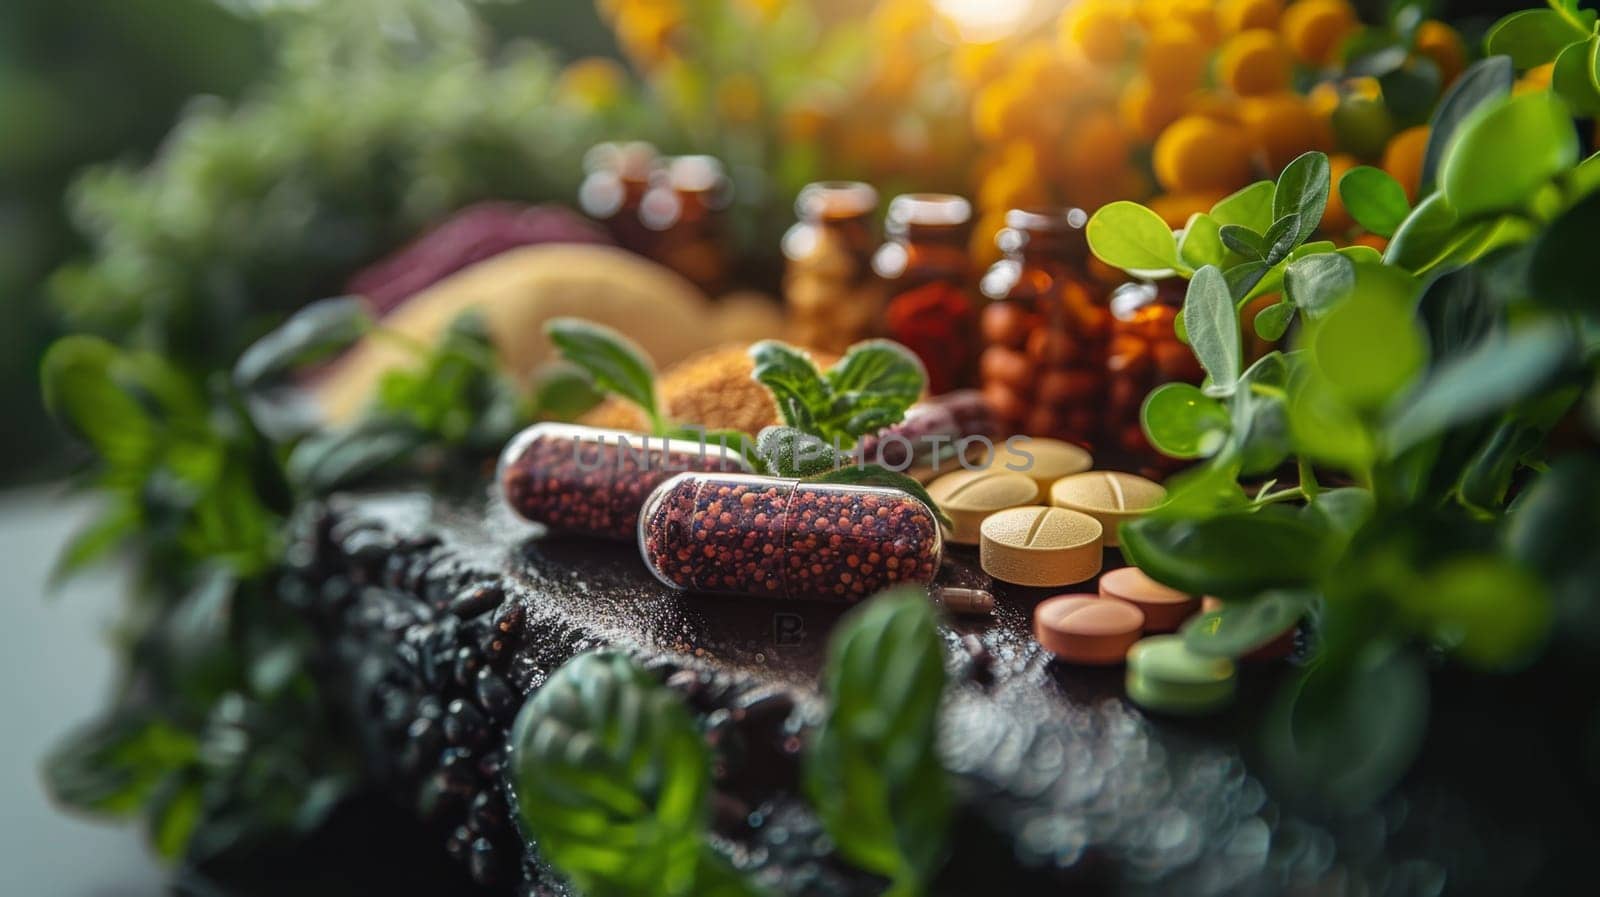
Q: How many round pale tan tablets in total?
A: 4